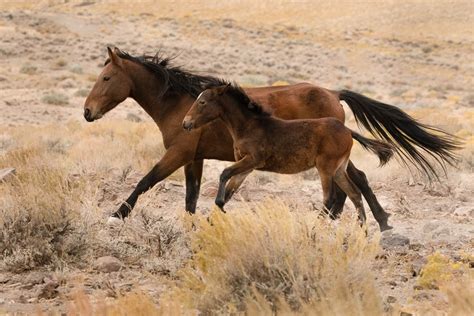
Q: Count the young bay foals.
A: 1